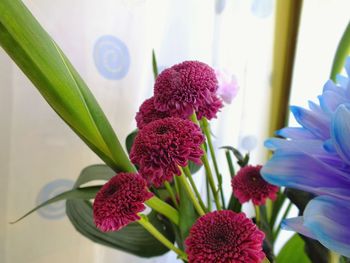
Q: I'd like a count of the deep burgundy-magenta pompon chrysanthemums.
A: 6